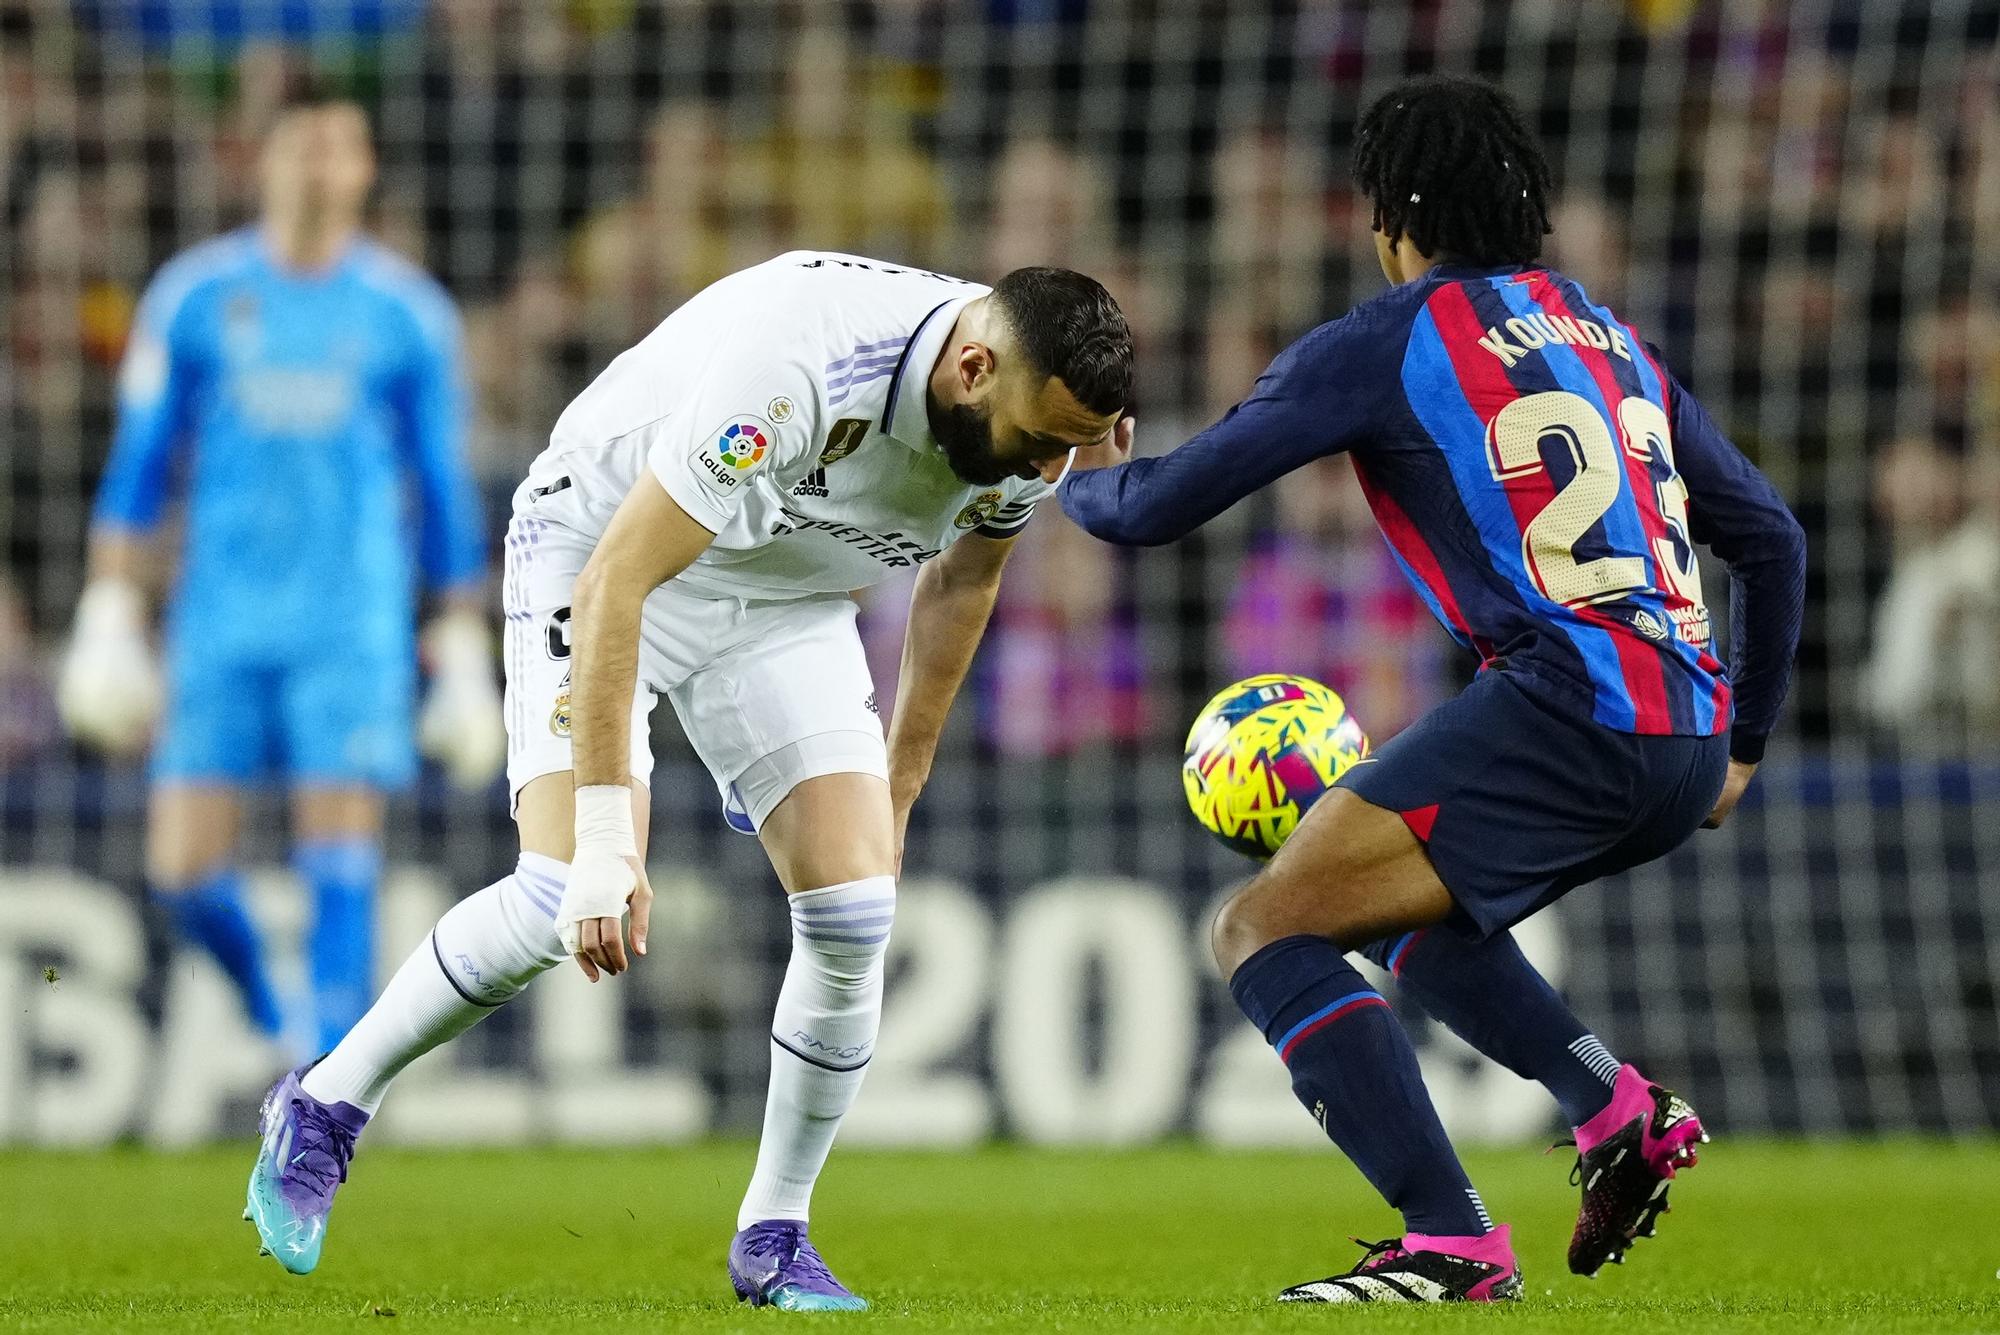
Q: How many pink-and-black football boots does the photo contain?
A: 2